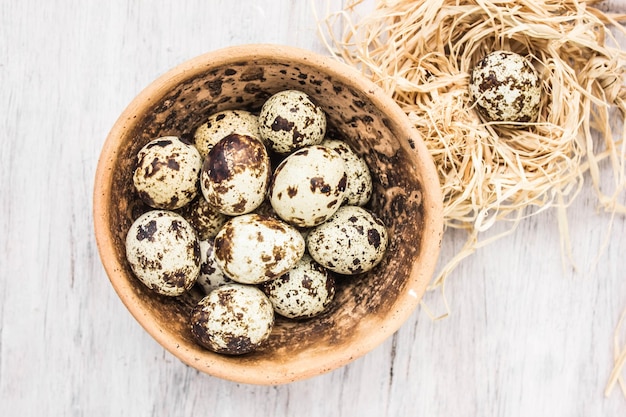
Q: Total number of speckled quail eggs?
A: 14